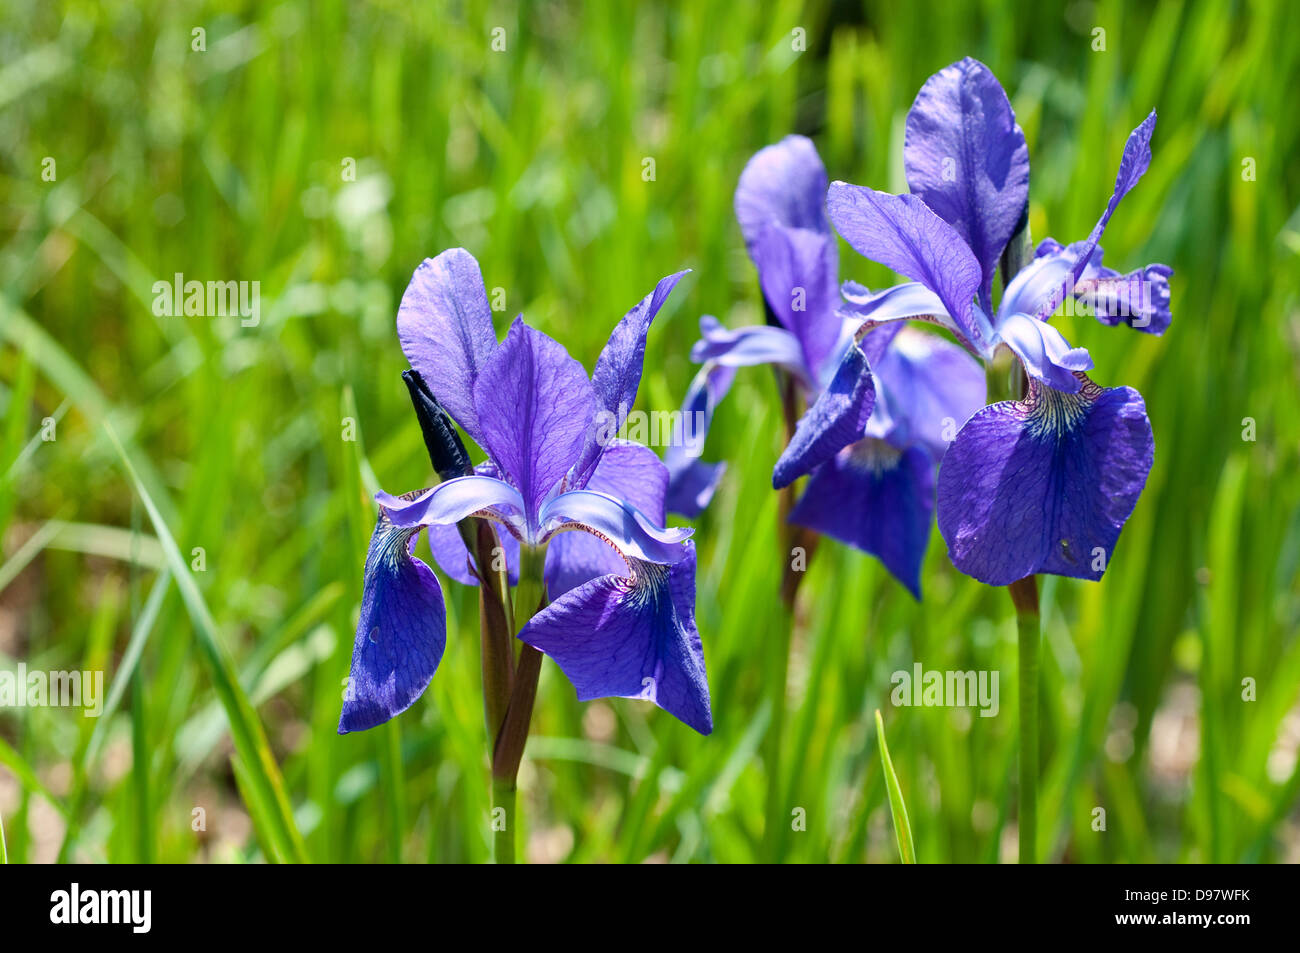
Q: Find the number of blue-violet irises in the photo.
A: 3